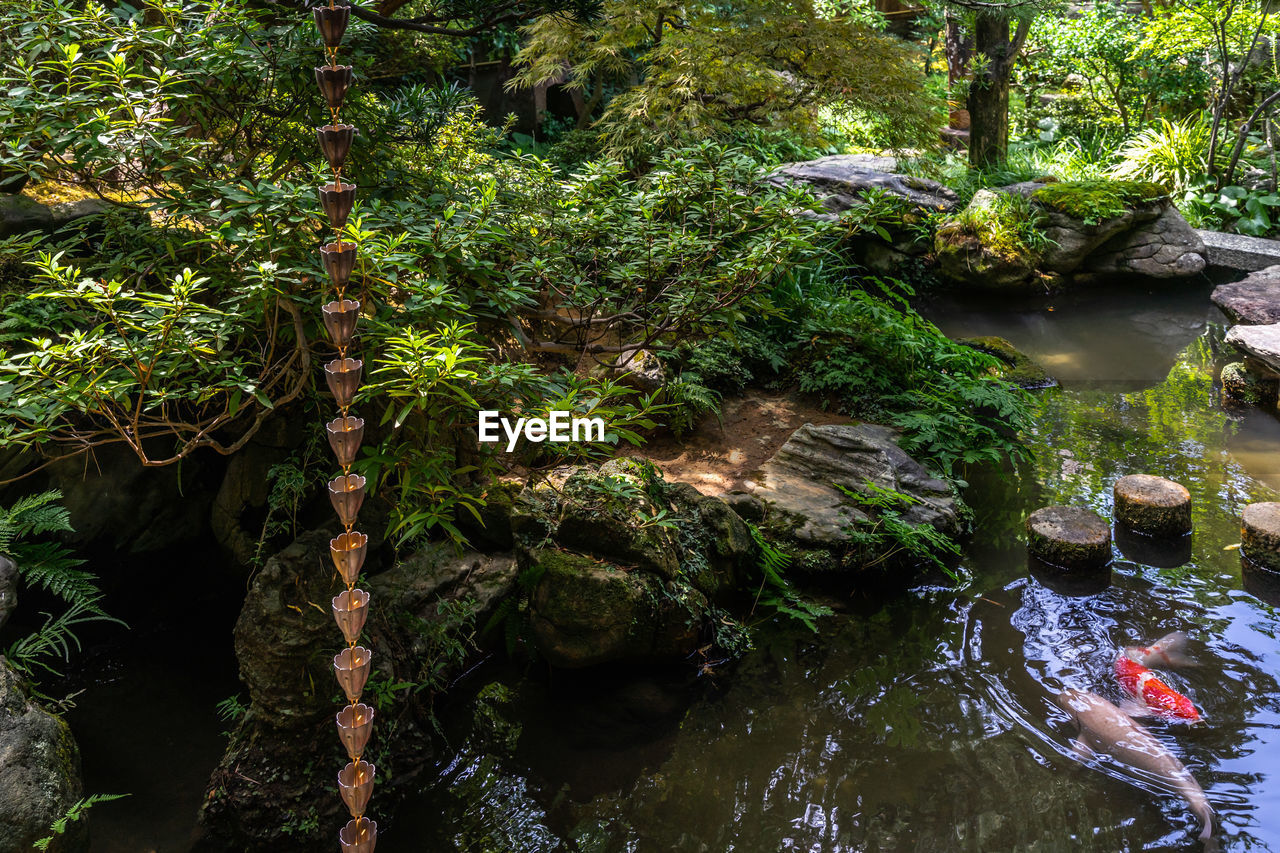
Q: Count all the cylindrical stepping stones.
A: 3